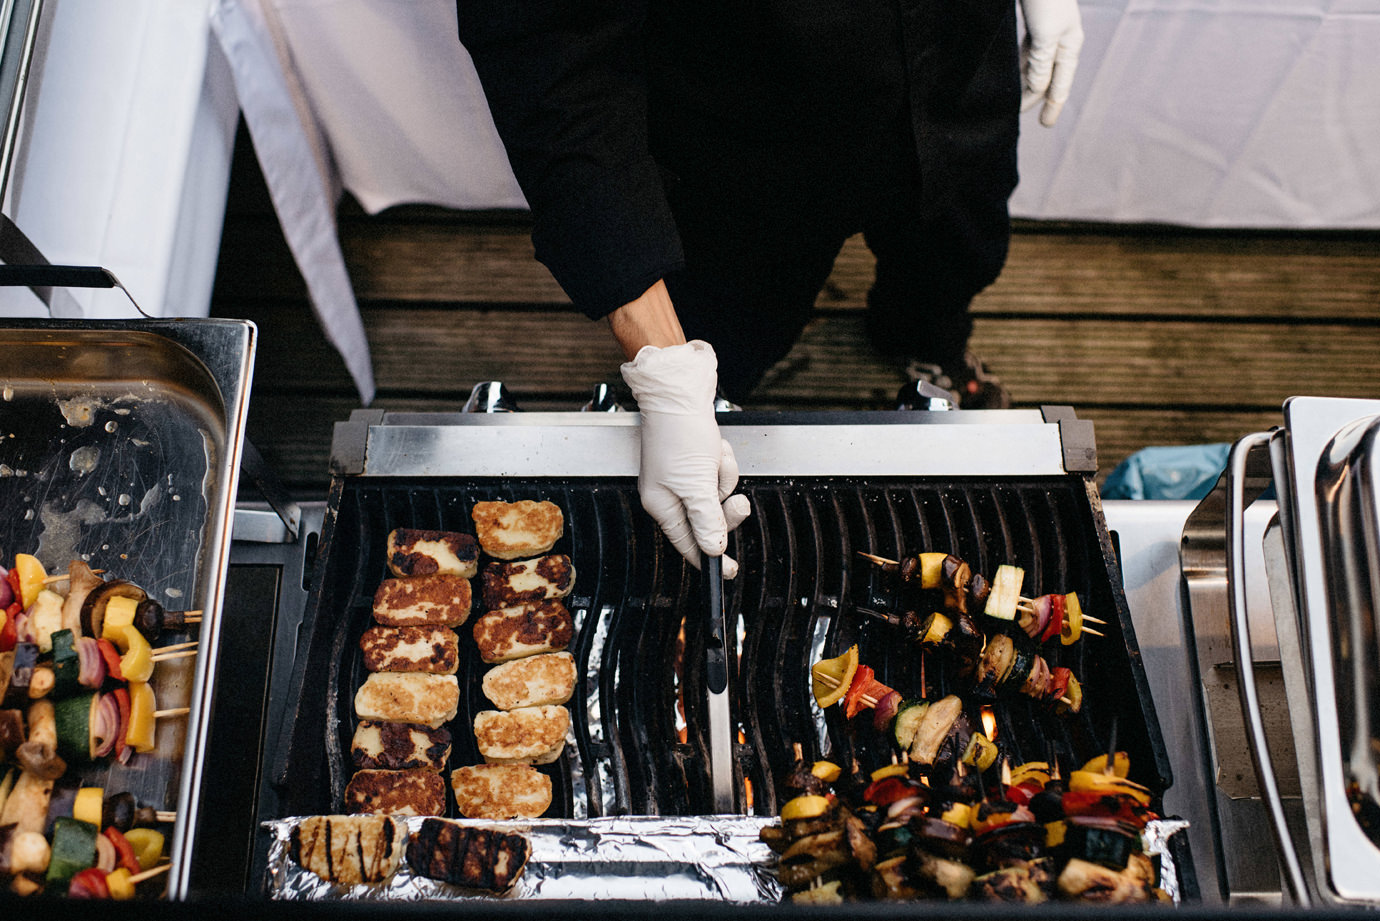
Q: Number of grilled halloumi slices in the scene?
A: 14